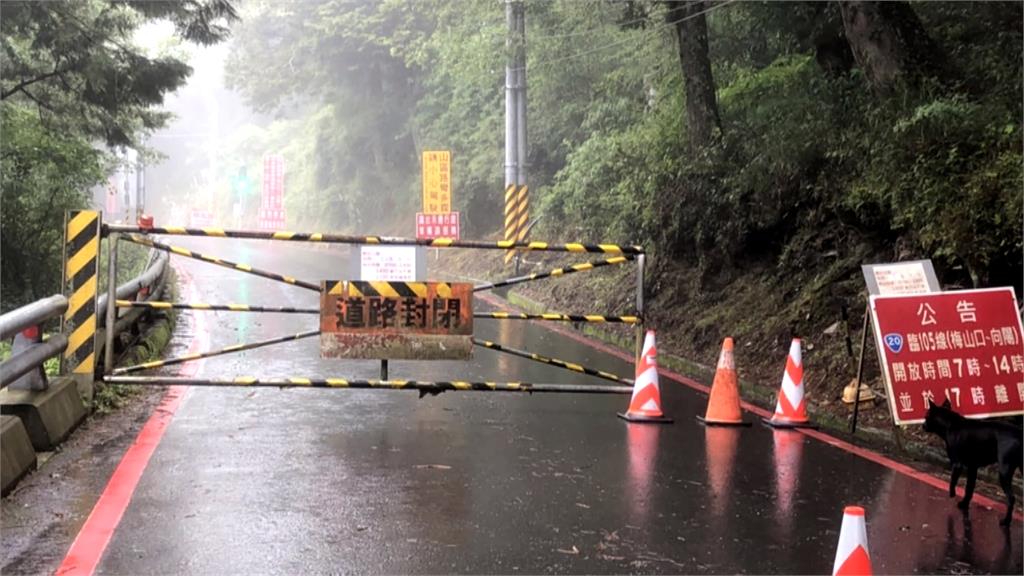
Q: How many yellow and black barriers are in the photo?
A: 1